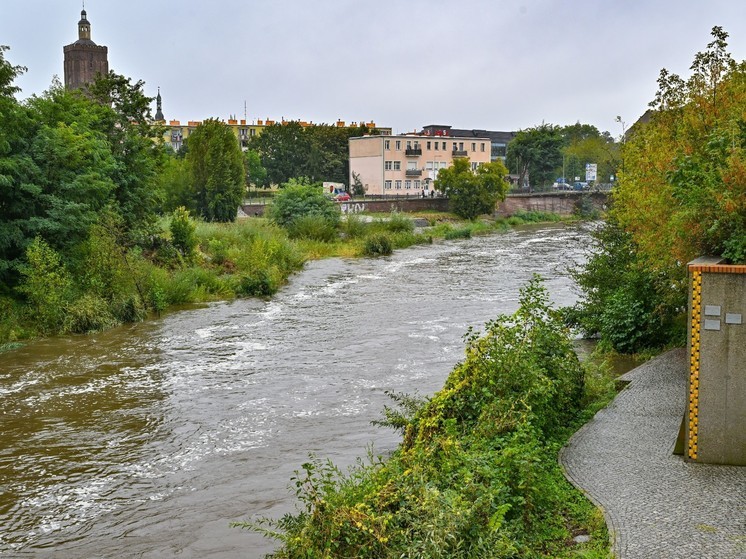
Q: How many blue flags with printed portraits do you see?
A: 0